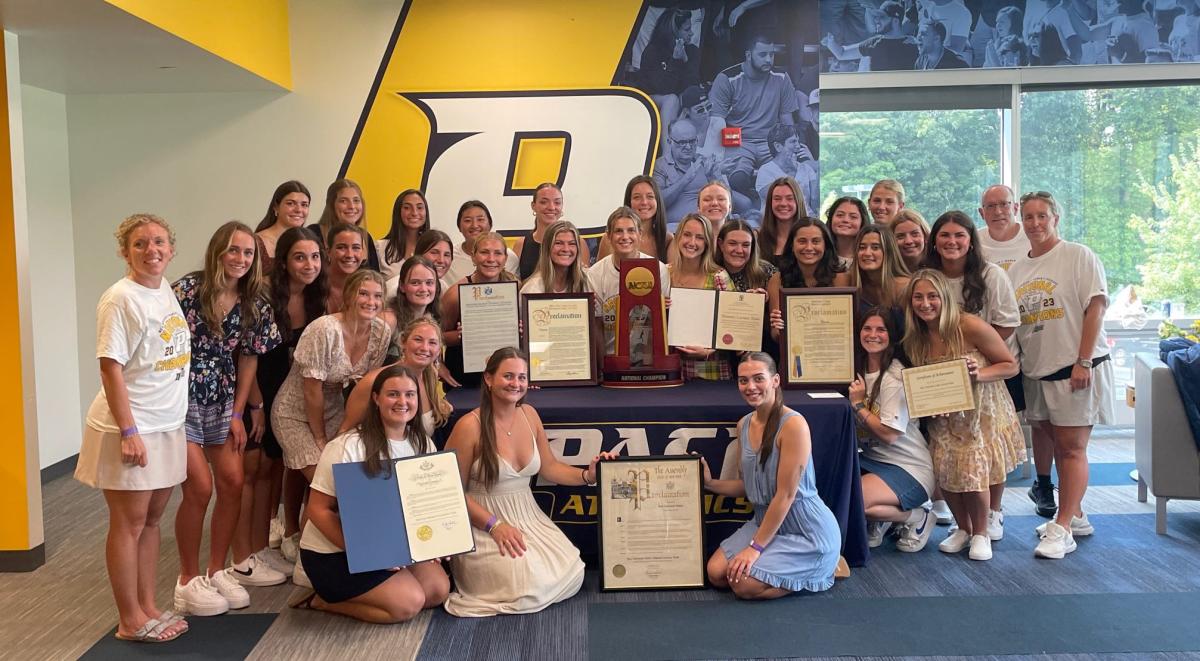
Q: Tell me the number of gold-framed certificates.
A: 1